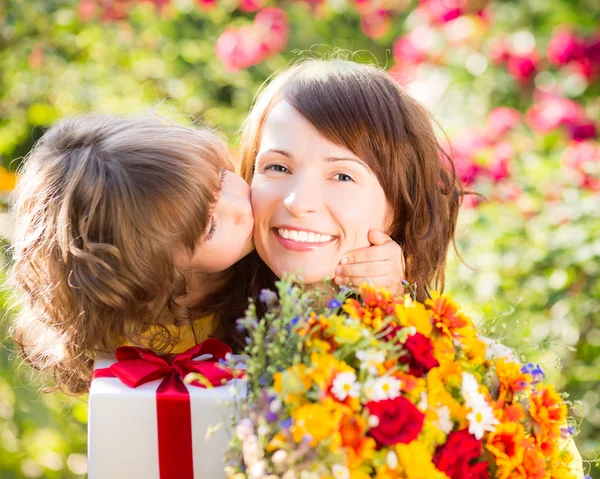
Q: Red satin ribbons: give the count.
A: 1